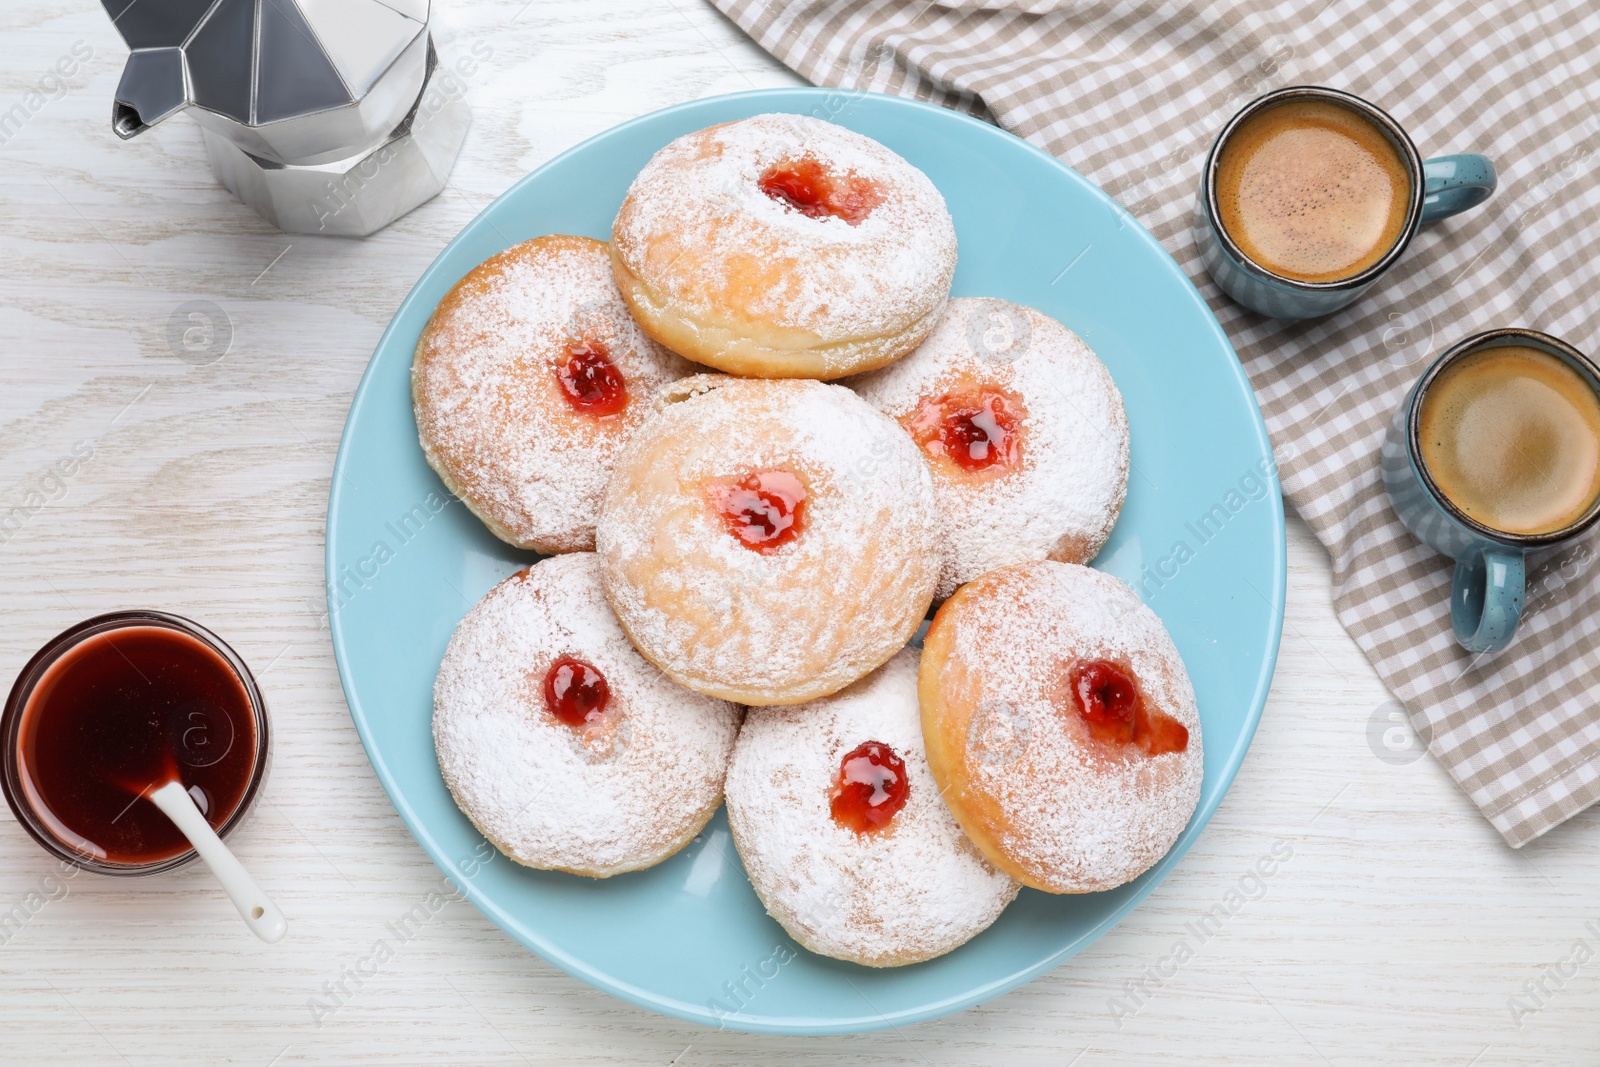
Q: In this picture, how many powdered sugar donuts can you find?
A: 7